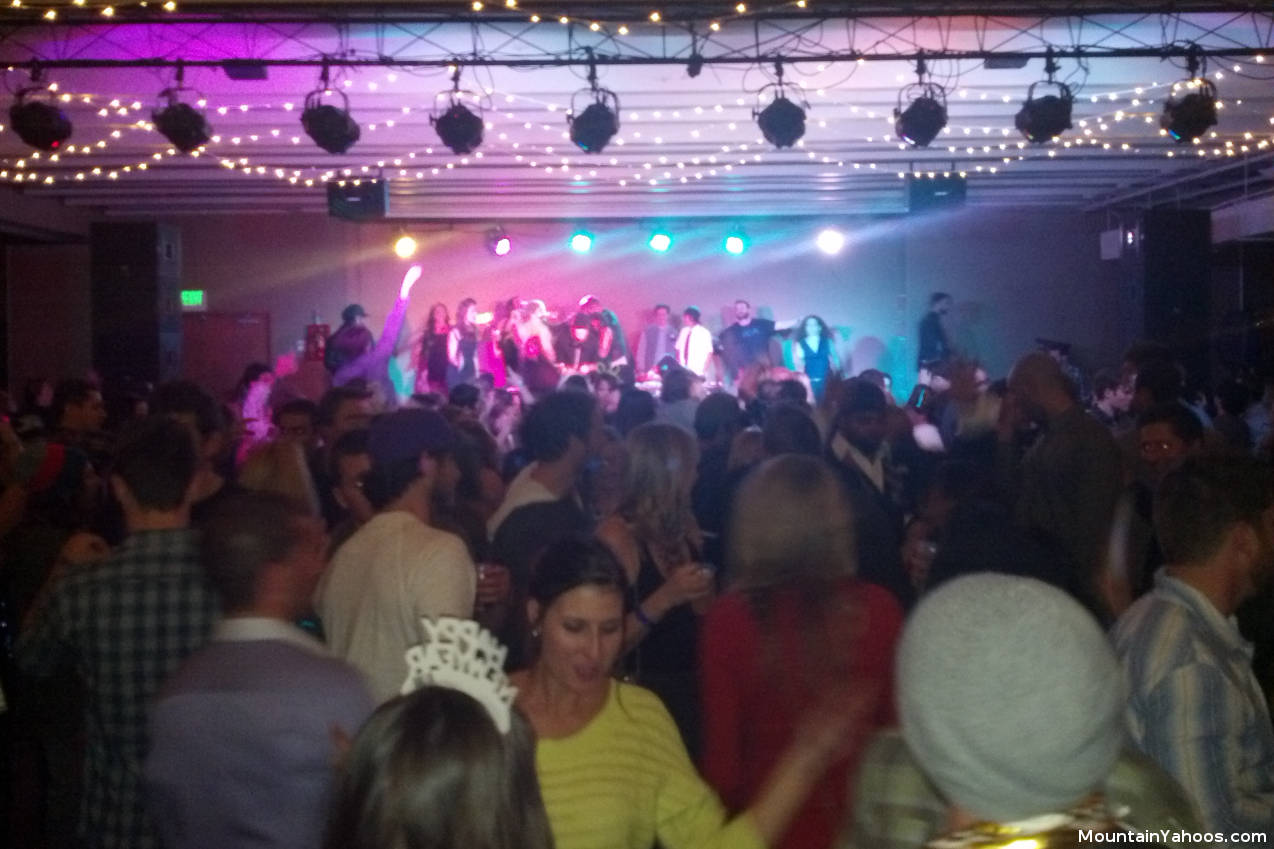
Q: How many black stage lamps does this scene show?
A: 9